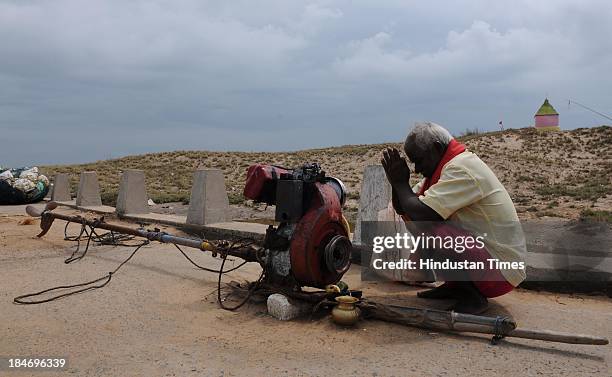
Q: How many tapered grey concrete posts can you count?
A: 5